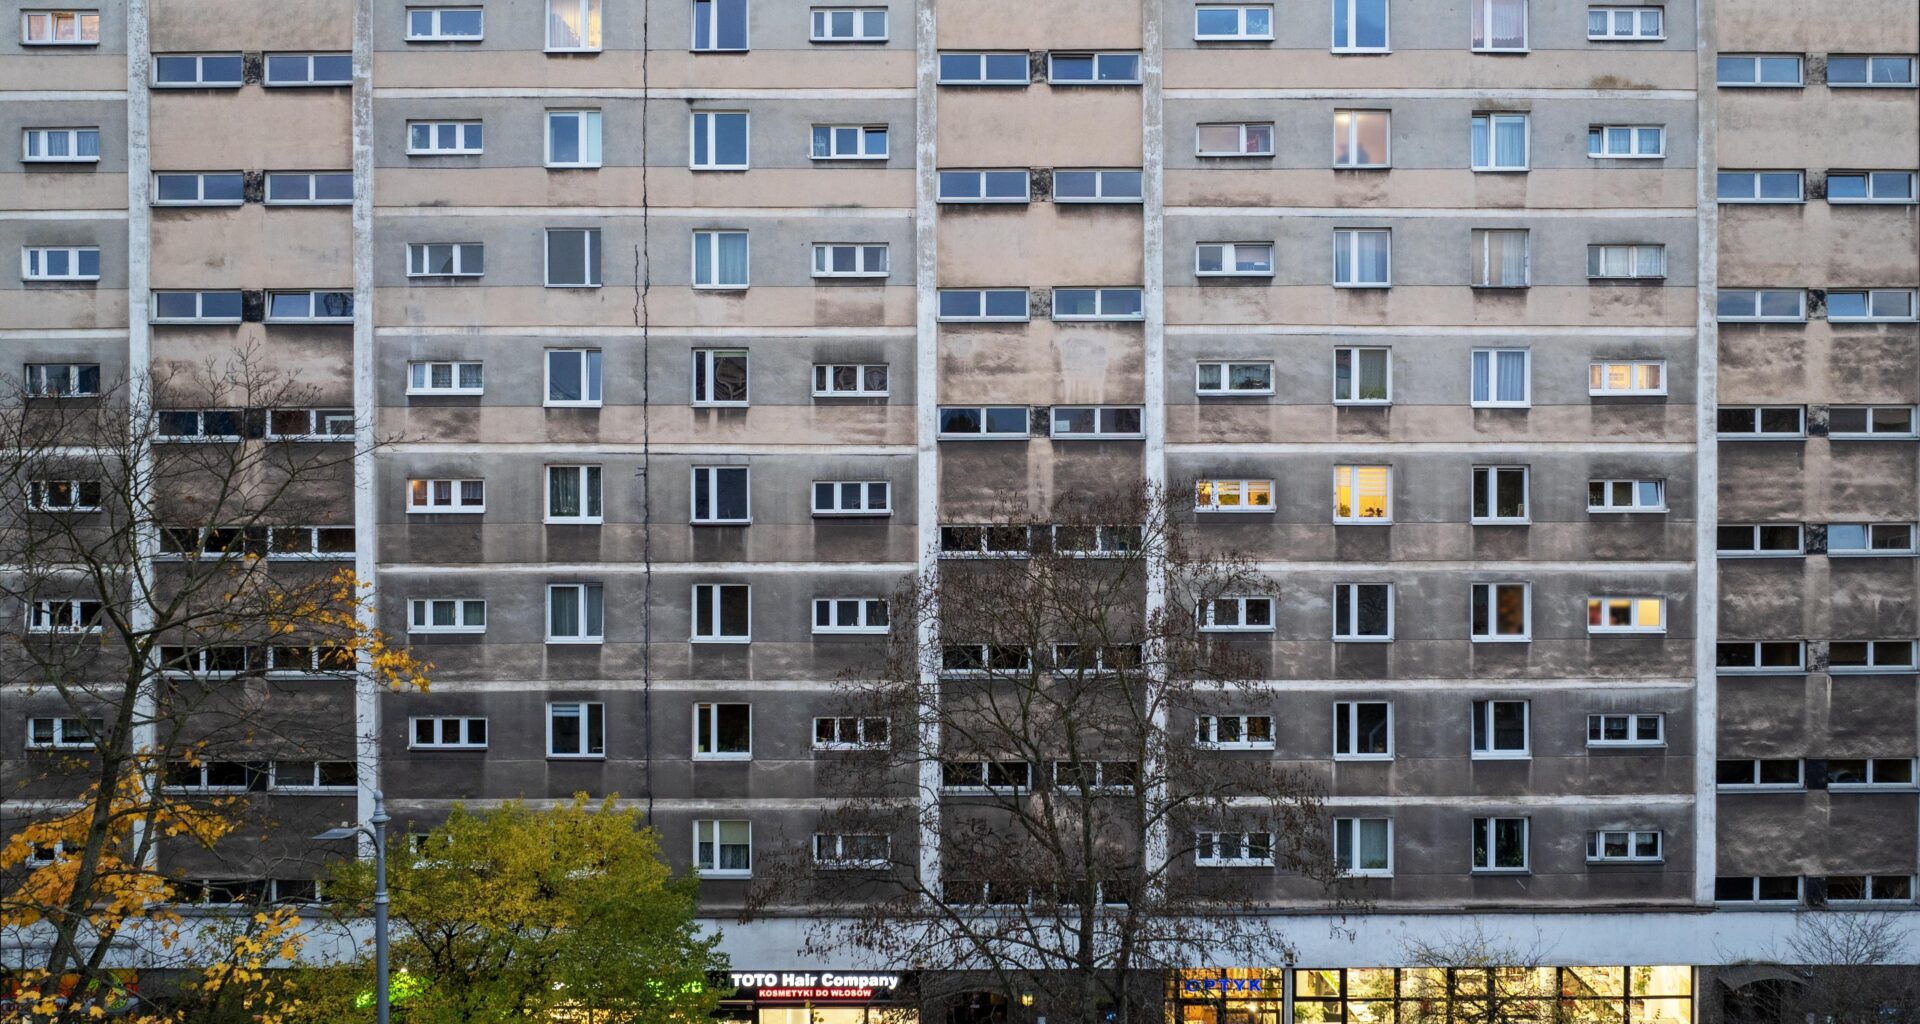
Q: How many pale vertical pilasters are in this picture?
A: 5